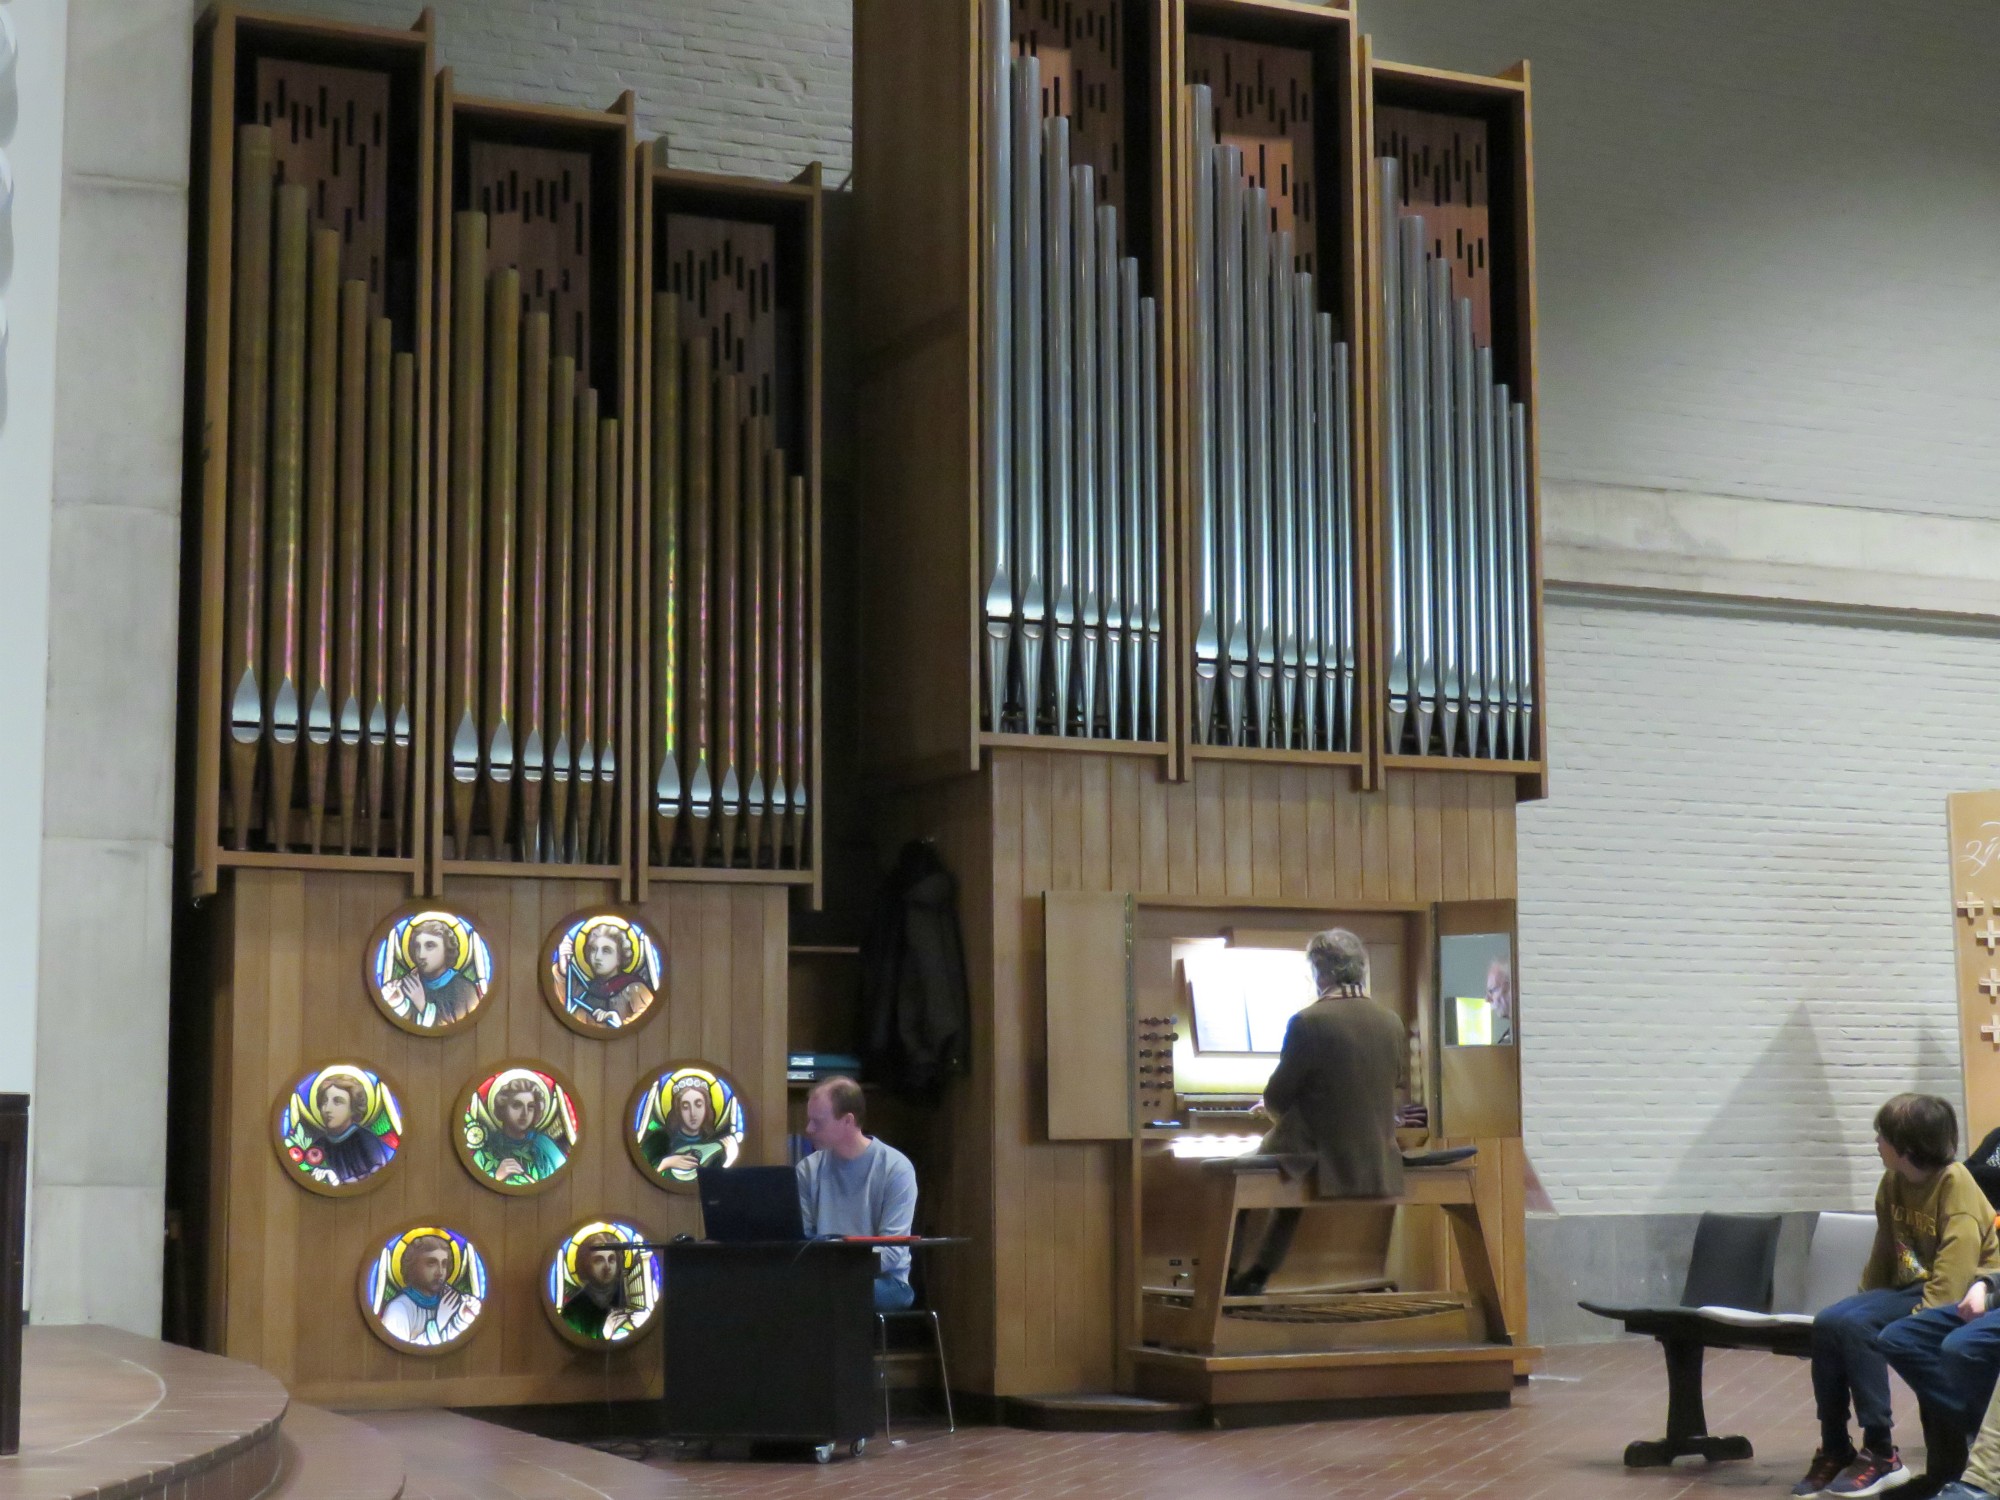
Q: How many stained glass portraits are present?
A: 7